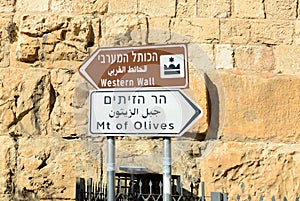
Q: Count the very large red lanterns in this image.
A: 0